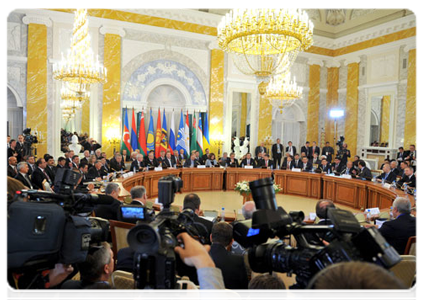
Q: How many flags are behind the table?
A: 12